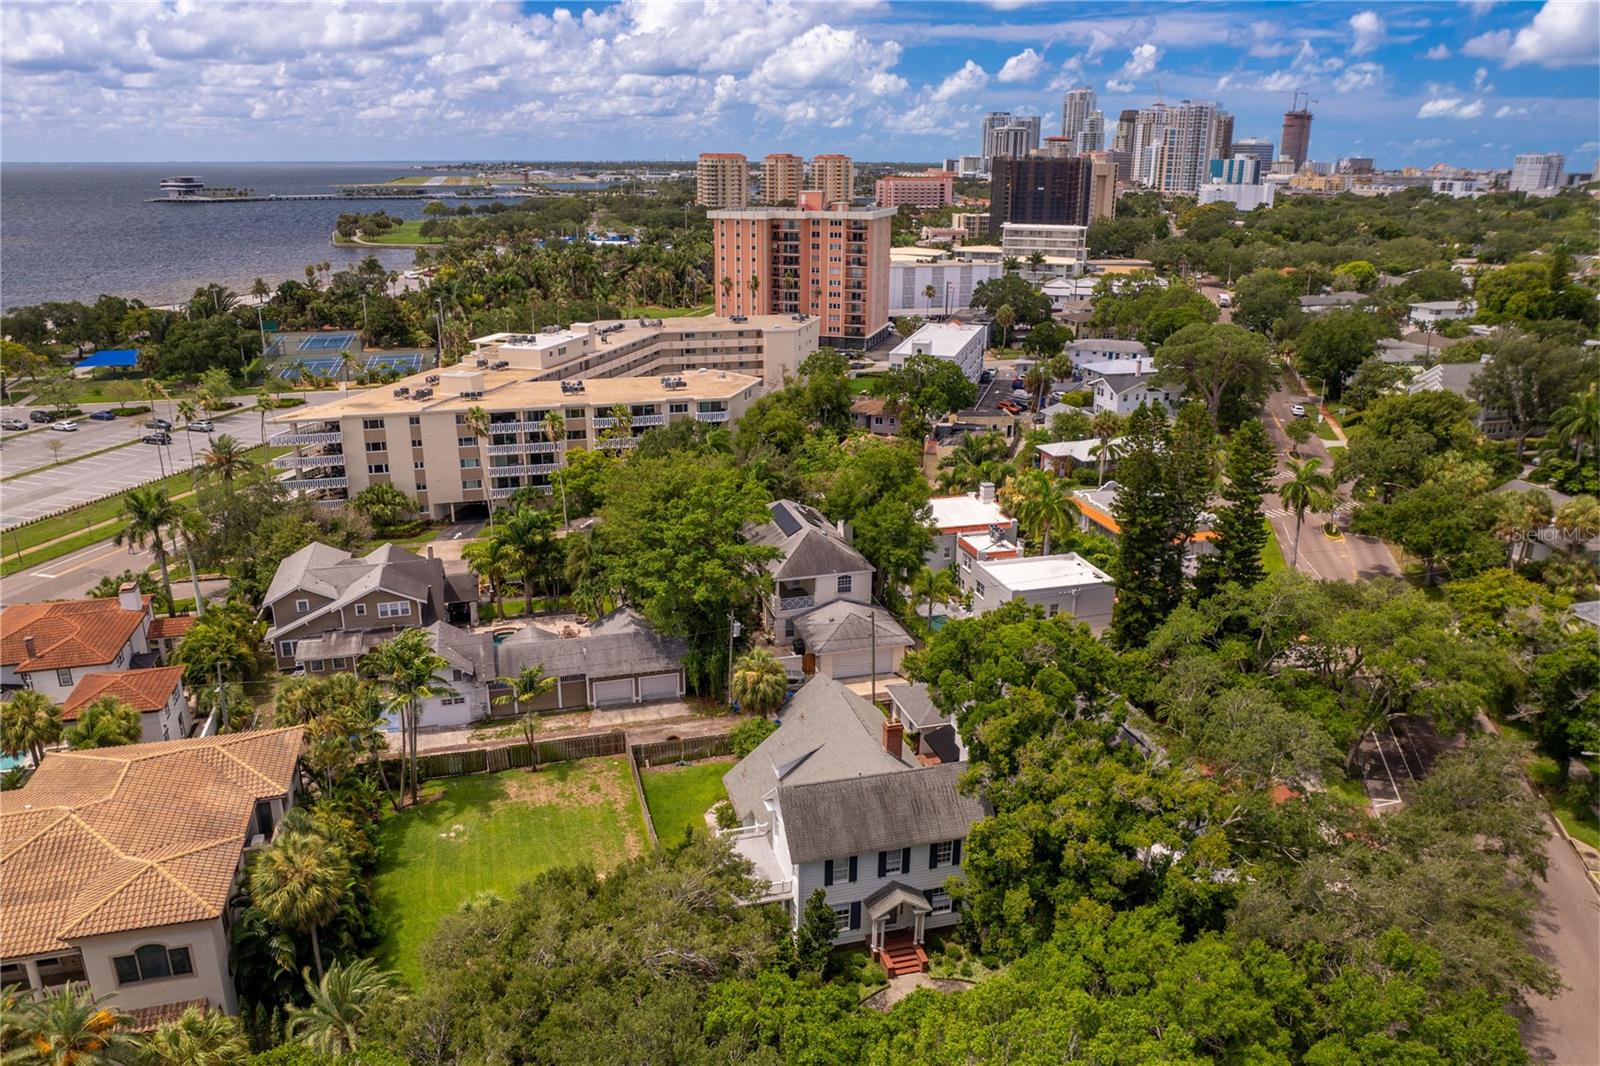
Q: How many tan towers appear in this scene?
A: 3